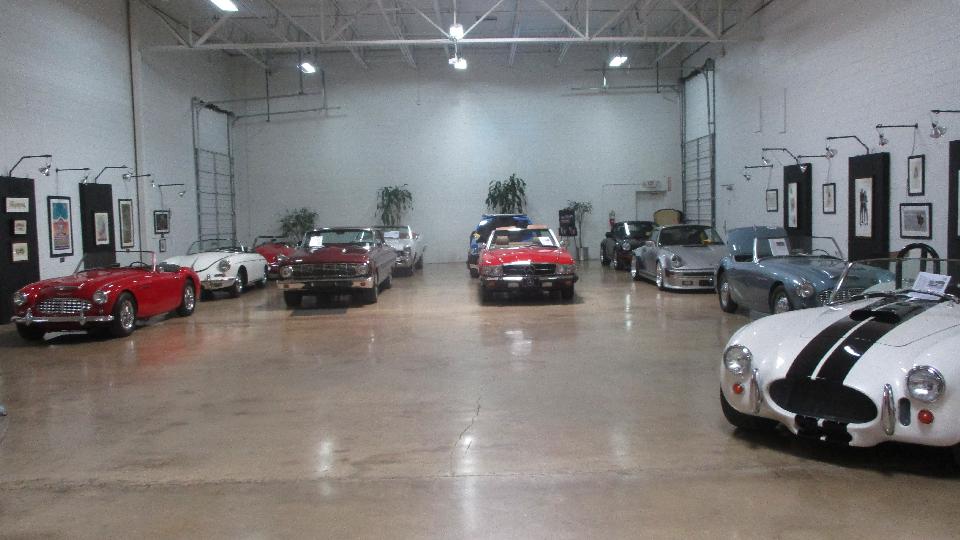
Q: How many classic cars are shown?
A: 11